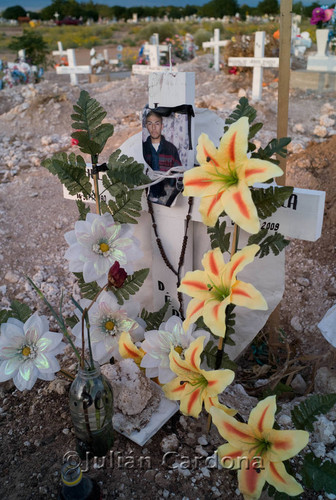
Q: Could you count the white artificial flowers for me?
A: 4